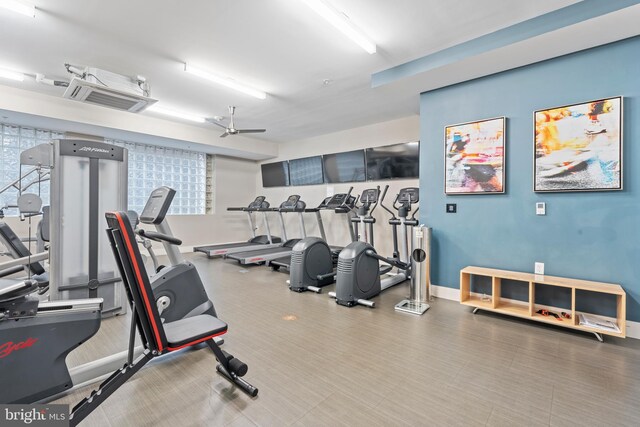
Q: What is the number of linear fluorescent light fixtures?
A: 5